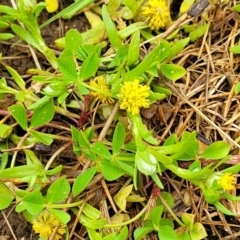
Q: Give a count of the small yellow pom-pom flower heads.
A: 5